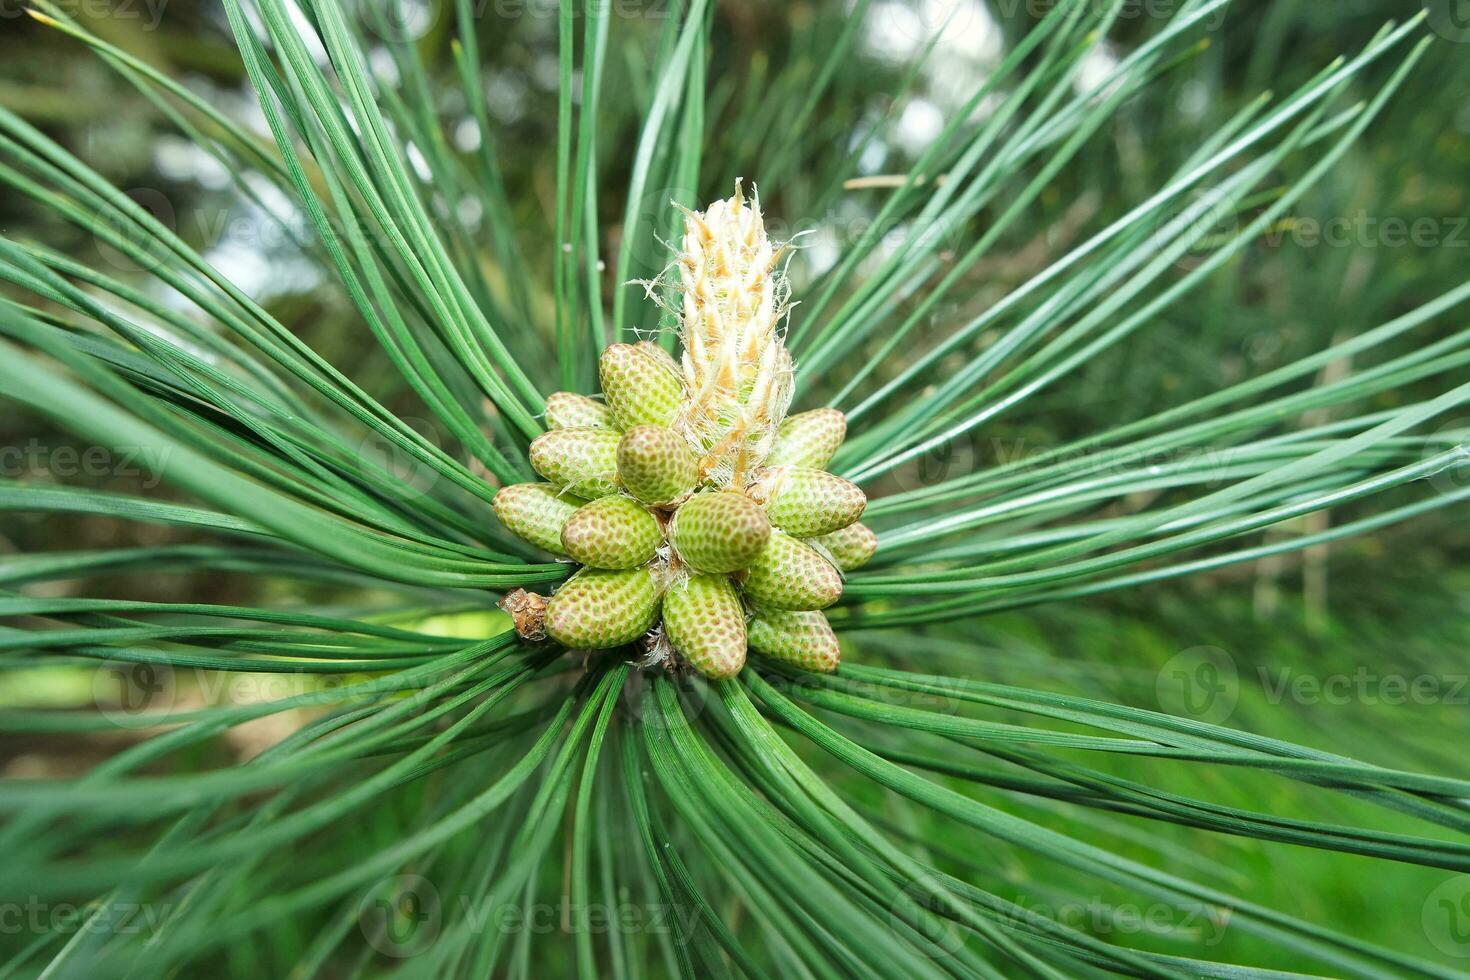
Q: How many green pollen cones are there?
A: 14